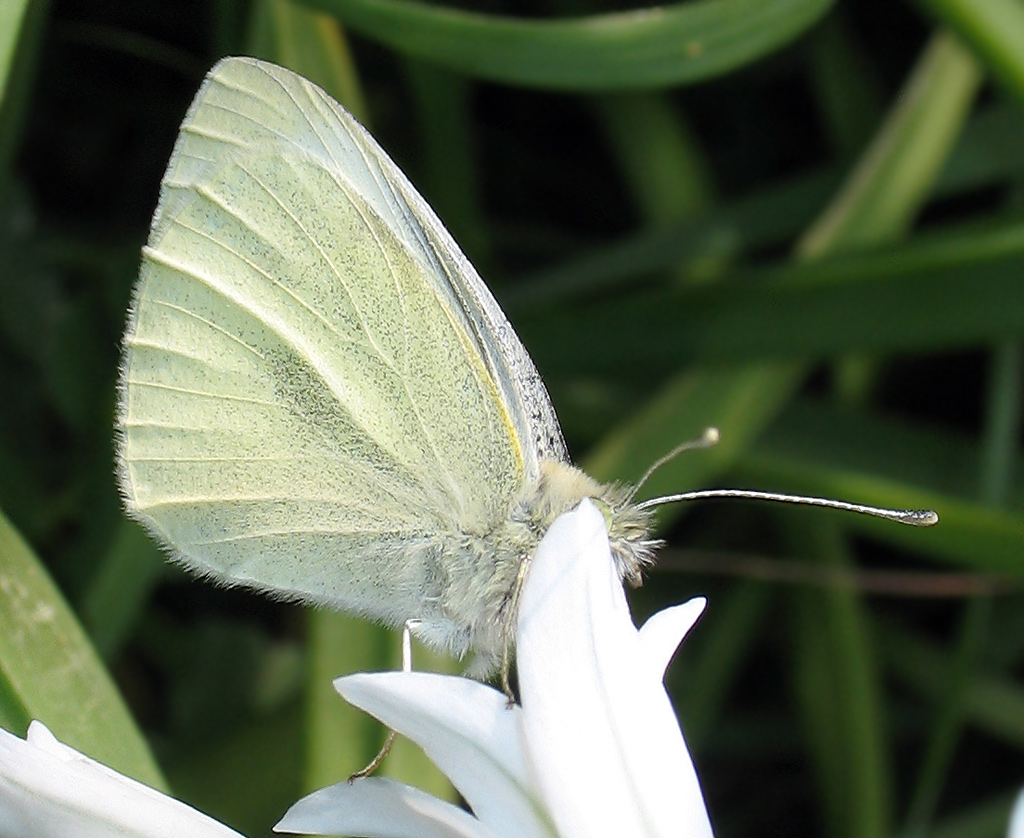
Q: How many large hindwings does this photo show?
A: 1